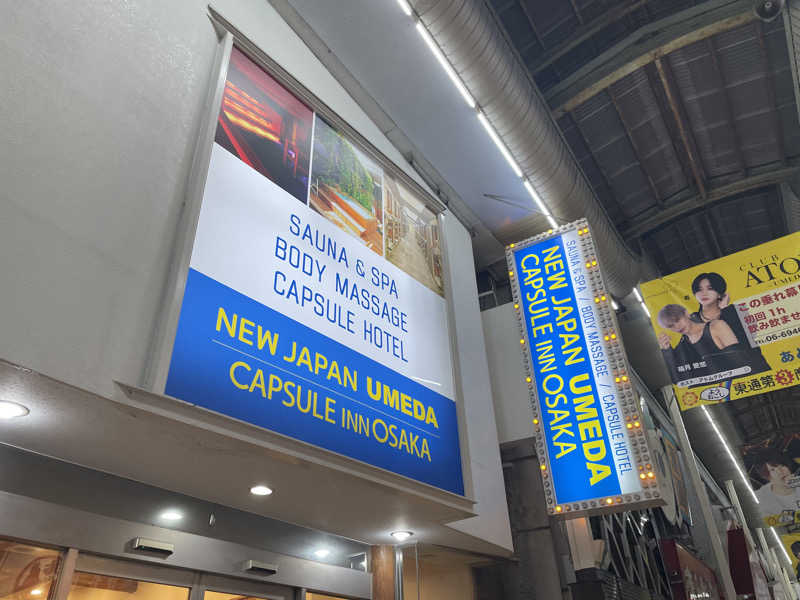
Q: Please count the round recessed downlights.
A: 5